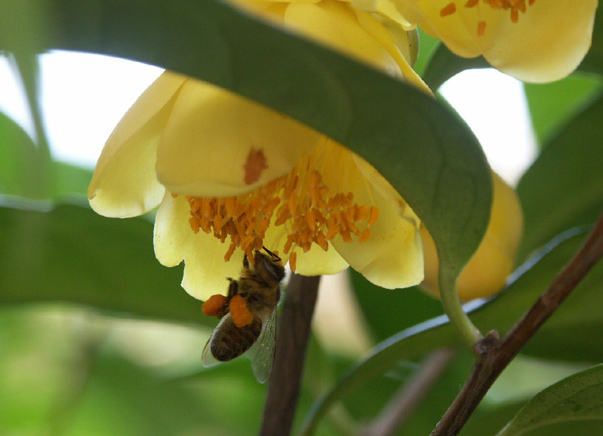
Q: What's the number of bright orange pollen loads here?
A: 2